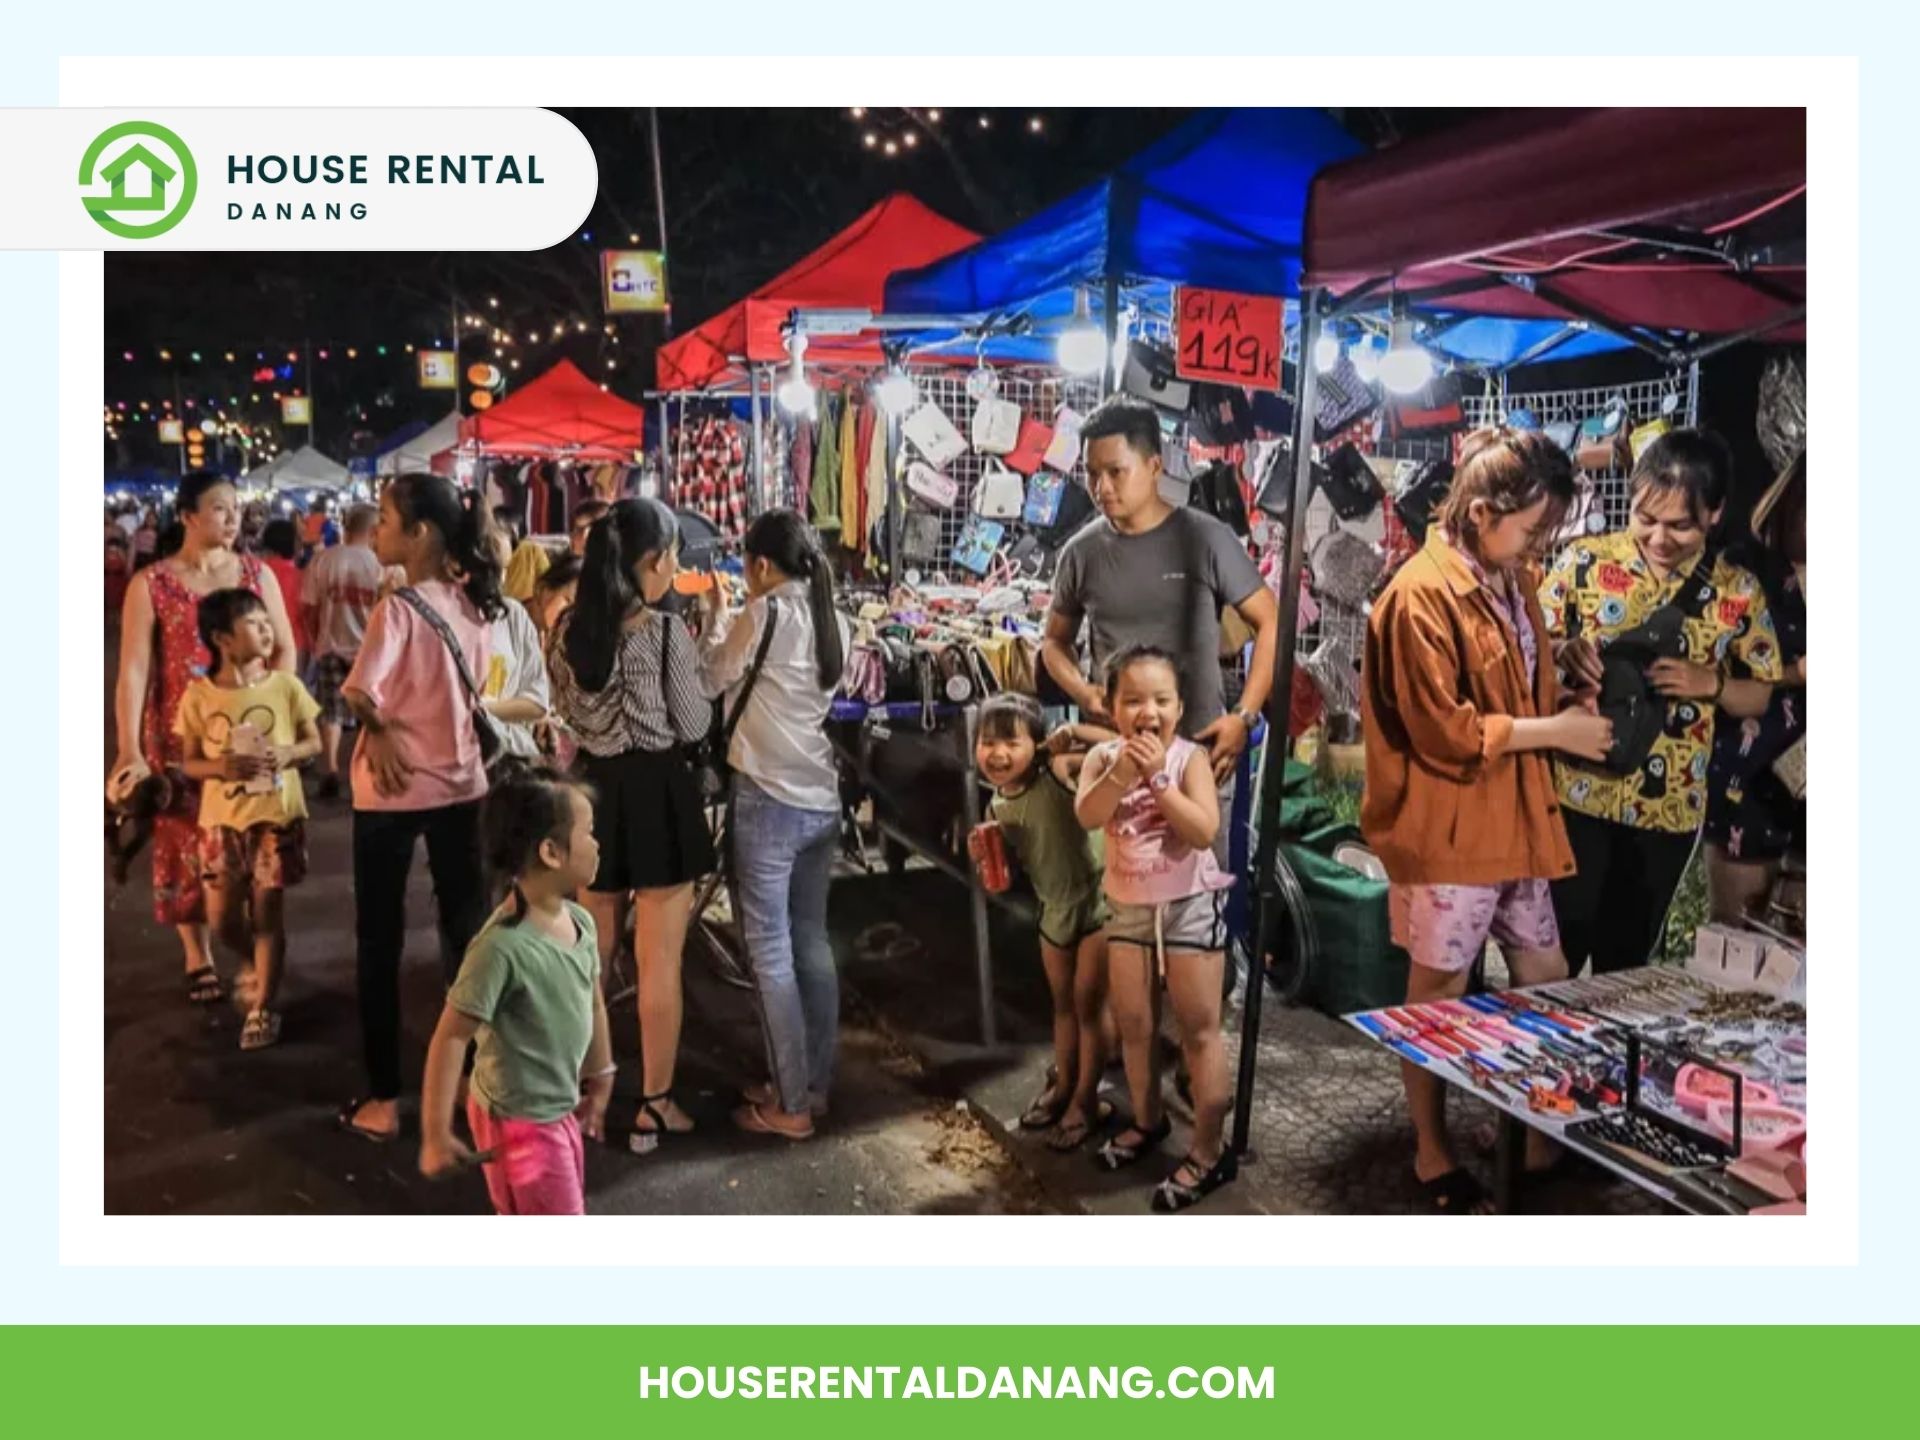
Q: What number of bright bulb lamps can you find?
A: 6